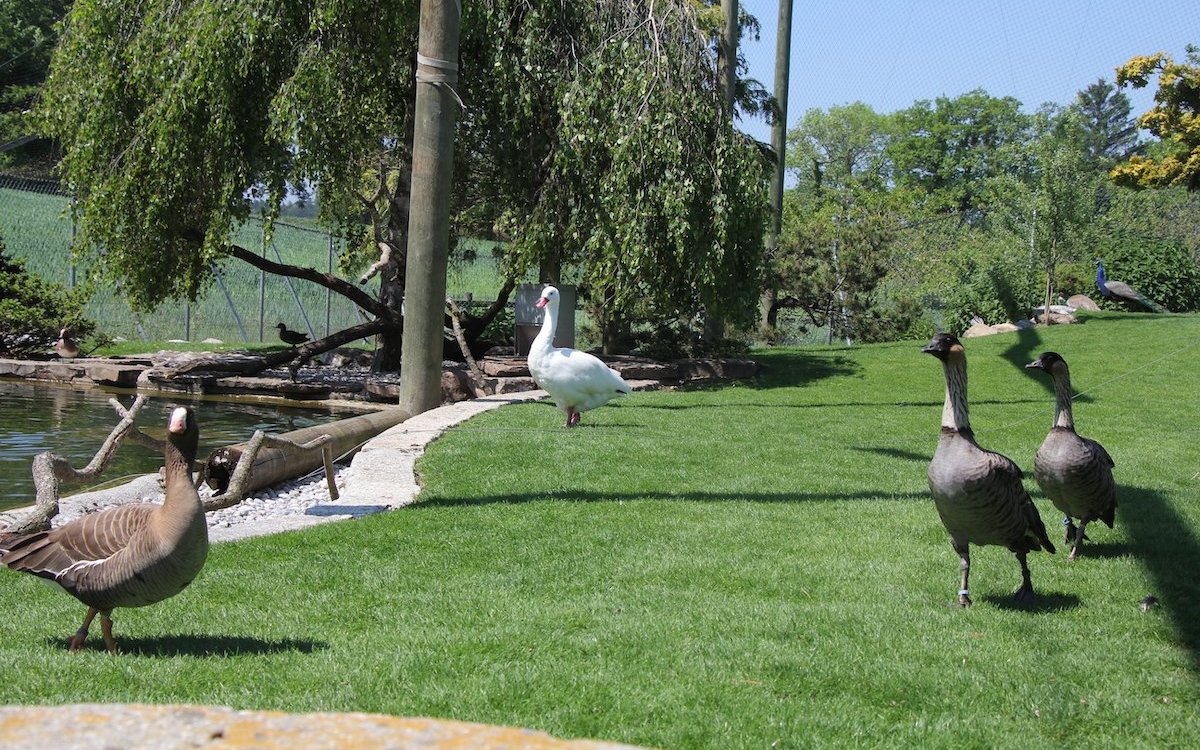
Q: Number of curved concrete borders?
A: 1